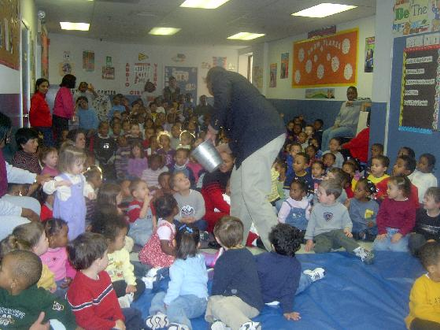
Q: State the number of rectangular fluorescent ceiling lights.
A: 5